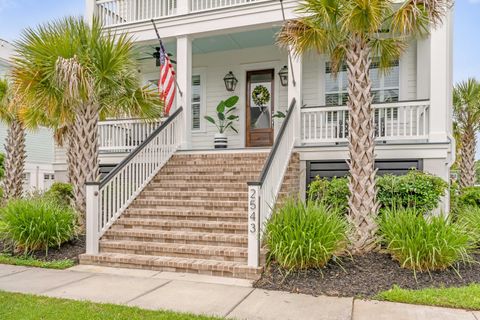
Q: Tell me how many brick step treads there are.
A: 12